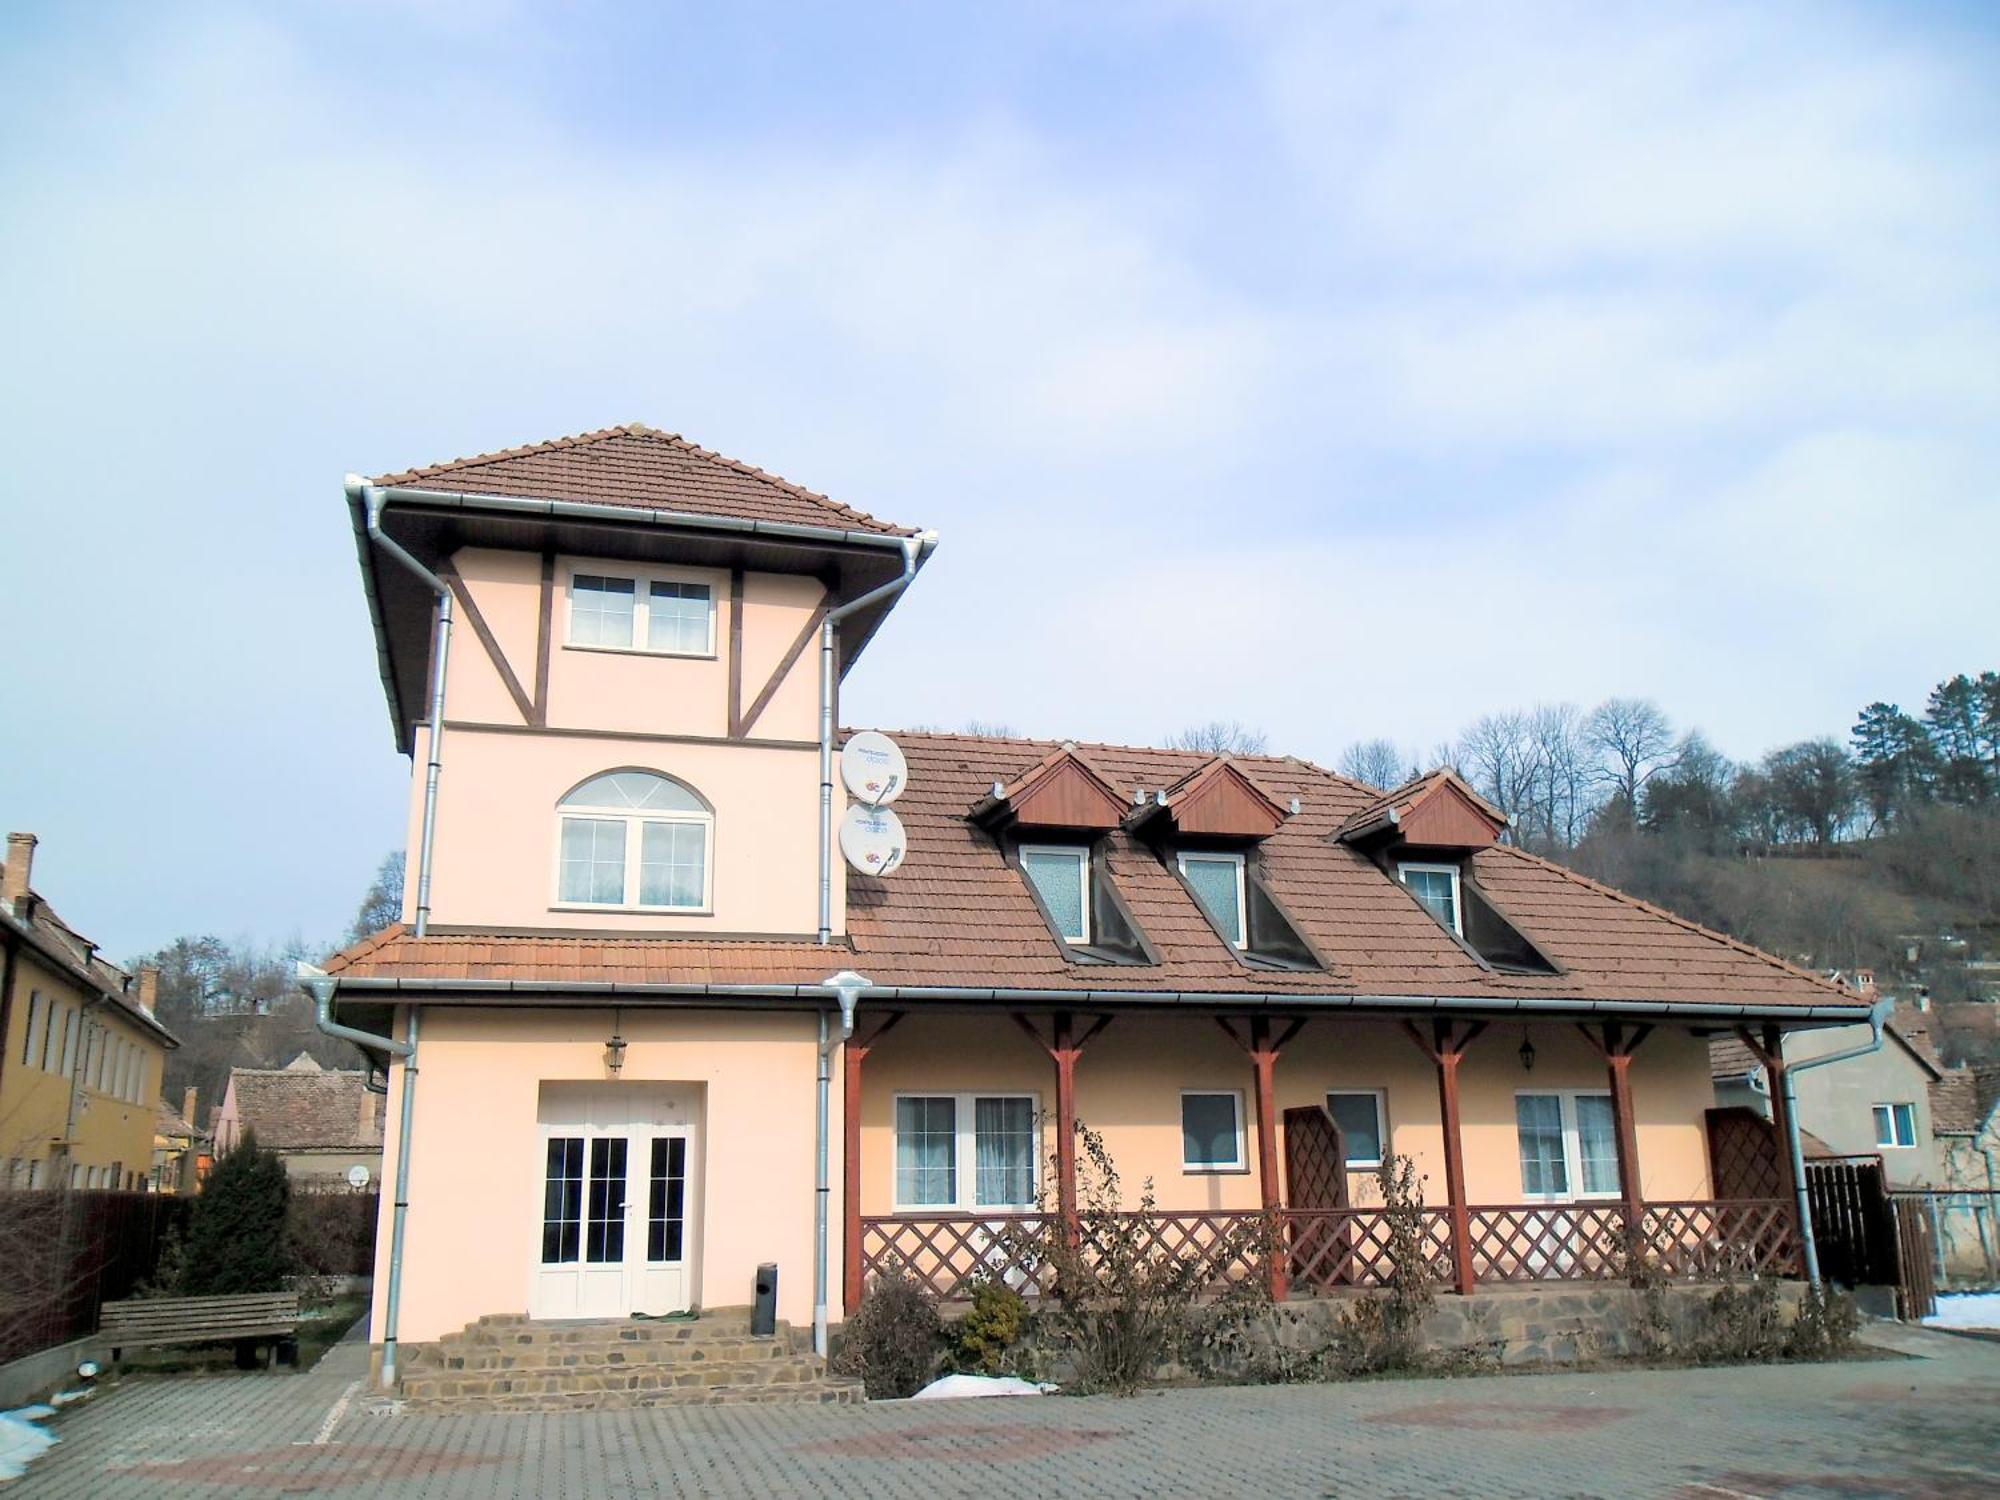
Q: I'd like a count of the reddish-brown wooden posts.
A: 6